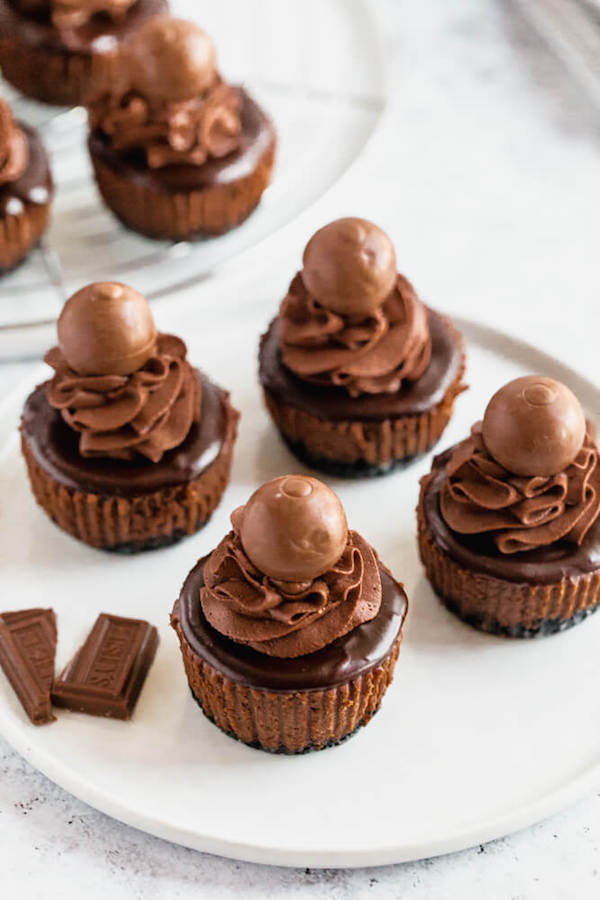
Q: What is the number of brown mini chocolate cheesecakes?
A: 7